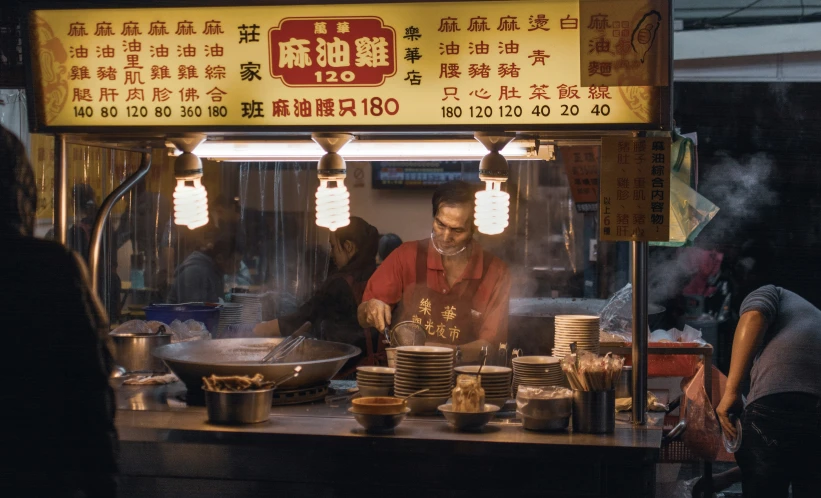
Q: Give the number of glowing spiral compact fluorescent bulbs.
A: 3